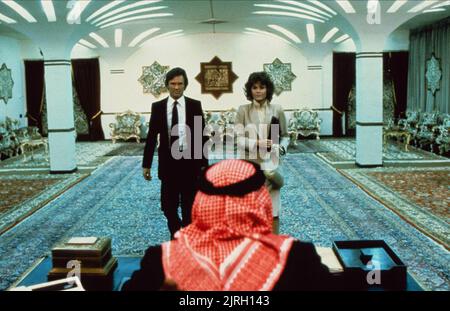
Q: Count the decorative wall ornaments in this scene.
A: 5